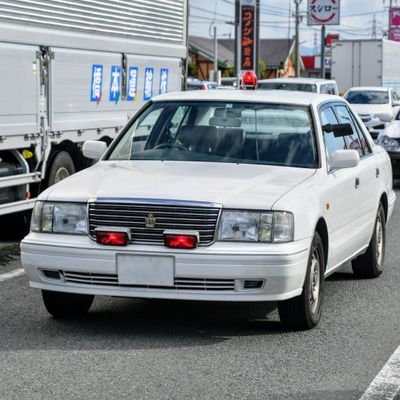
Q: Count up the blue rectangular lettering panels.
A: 5